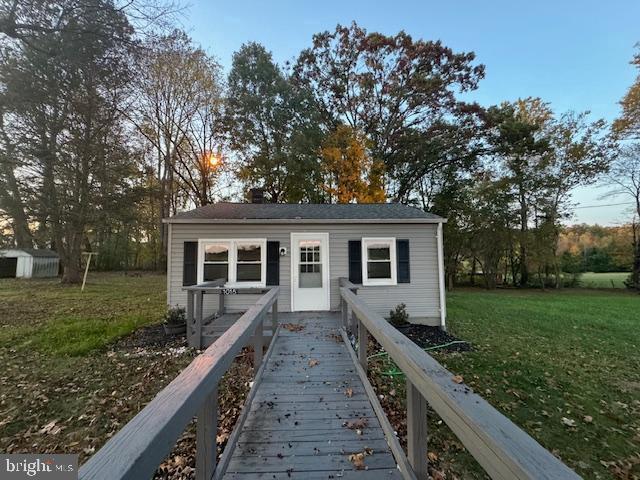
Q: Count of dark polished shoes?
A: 0